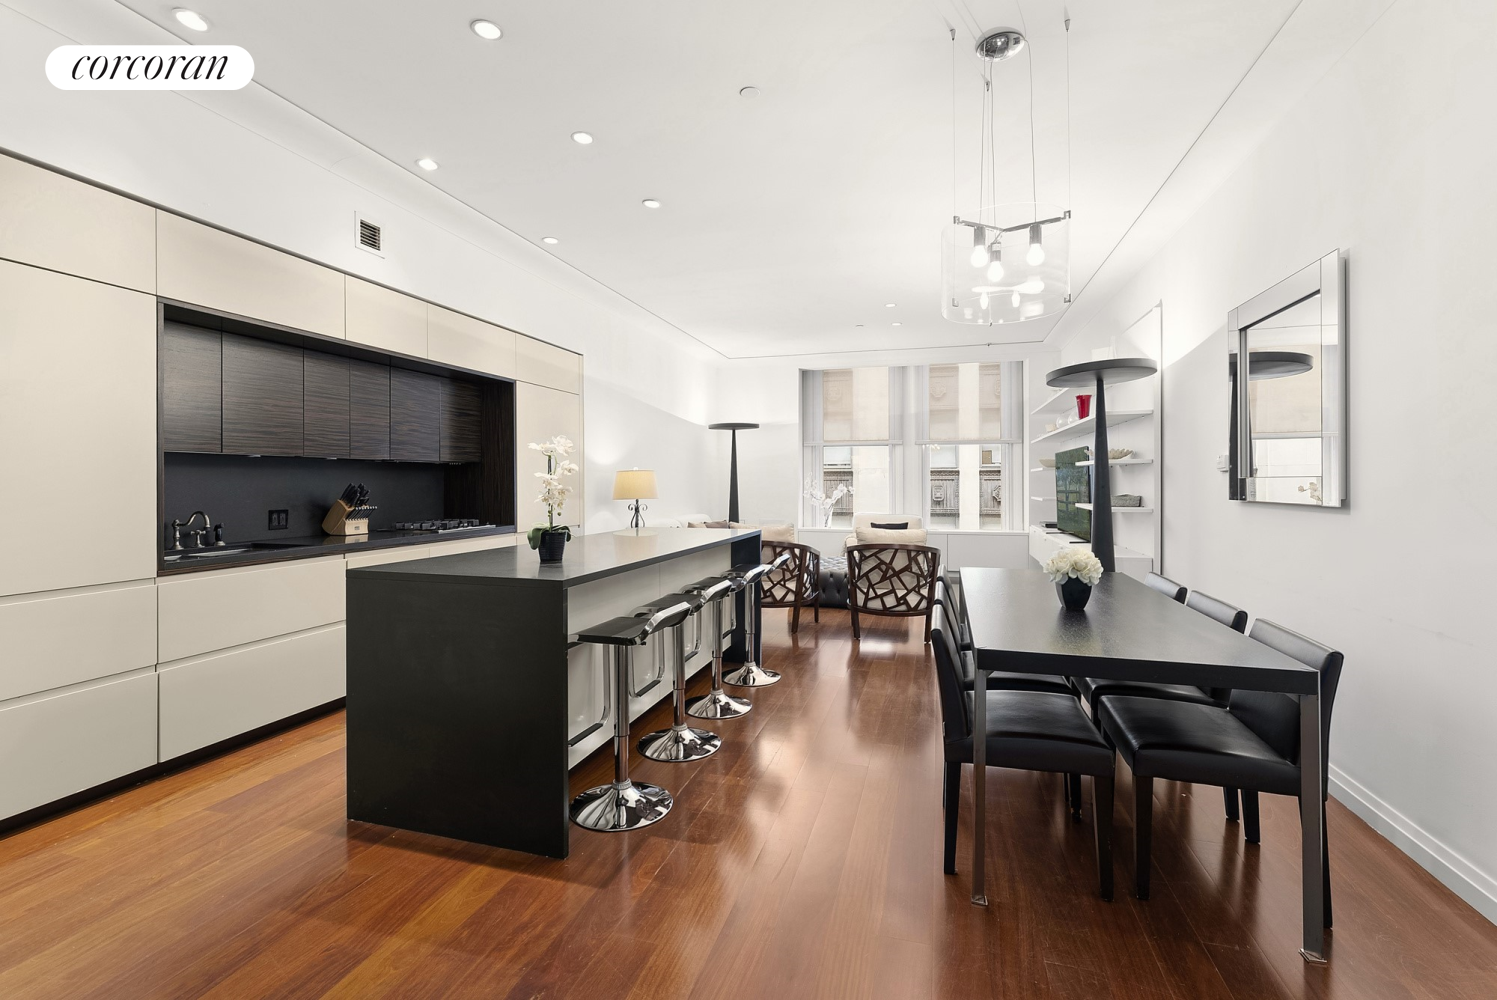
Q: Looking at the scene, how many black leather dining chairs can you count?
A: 6